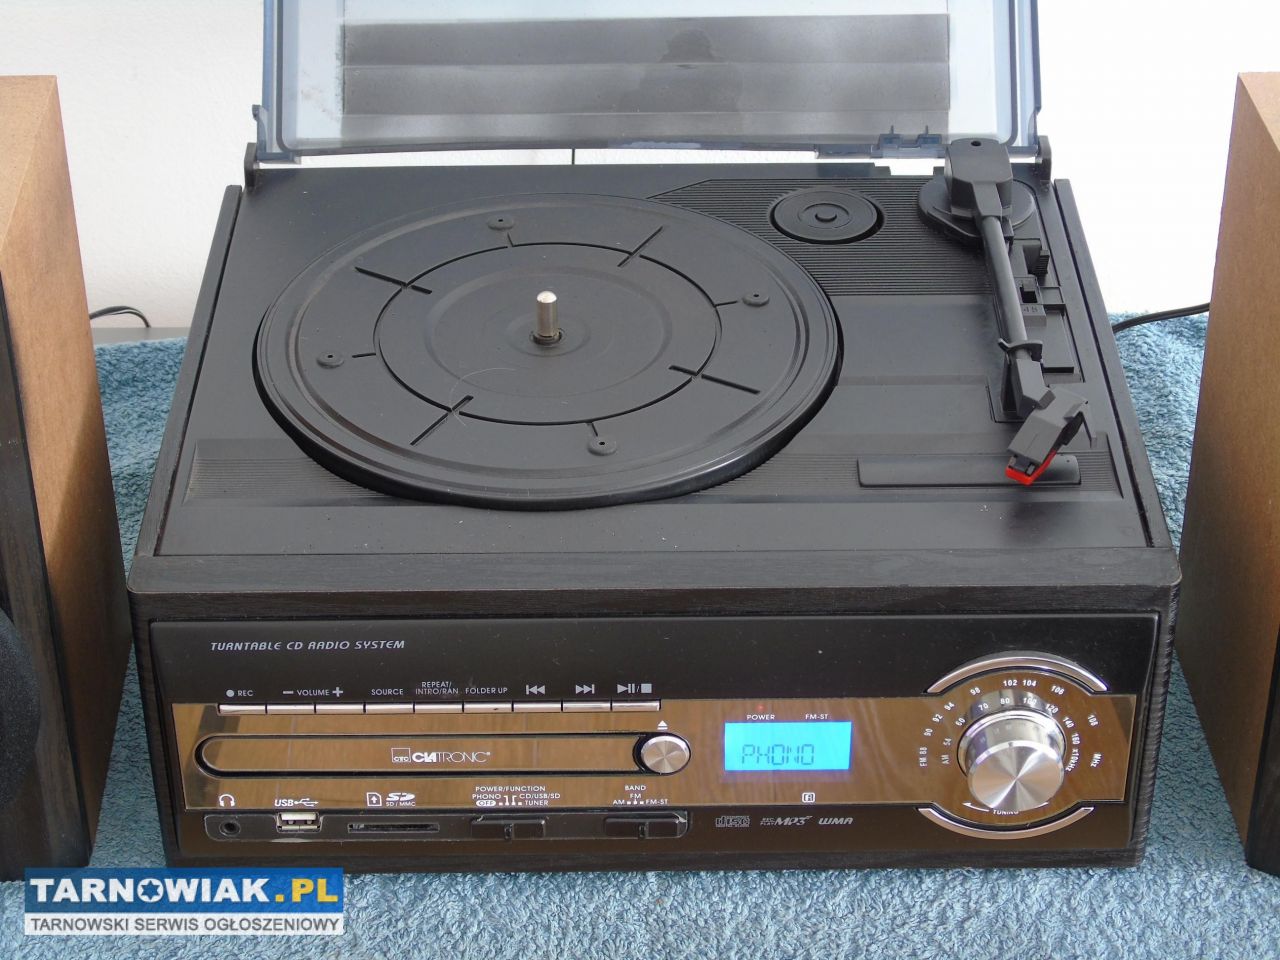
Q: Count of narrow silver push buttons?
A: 9